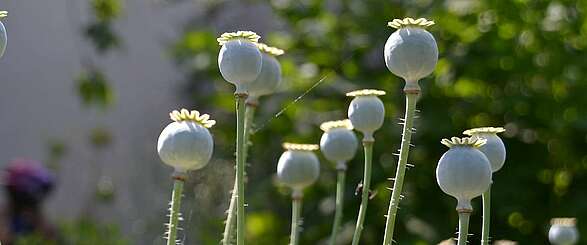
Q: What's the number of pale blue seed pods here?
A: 11